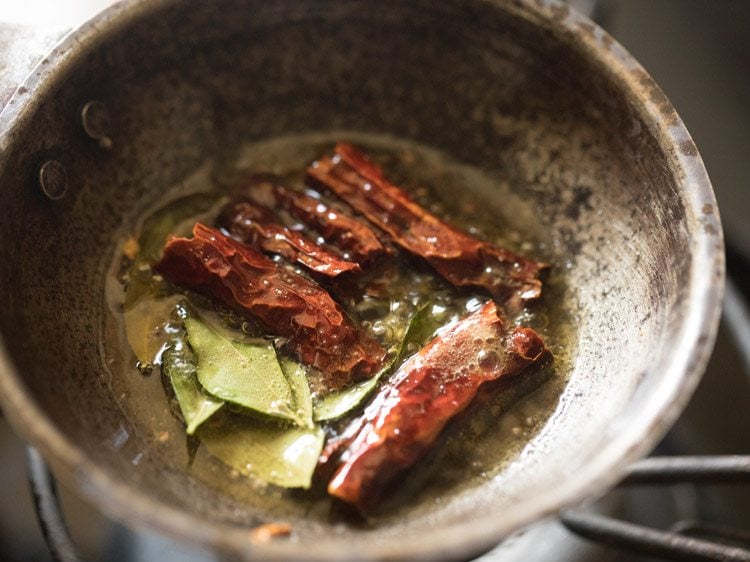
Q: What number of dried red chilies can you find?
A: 5